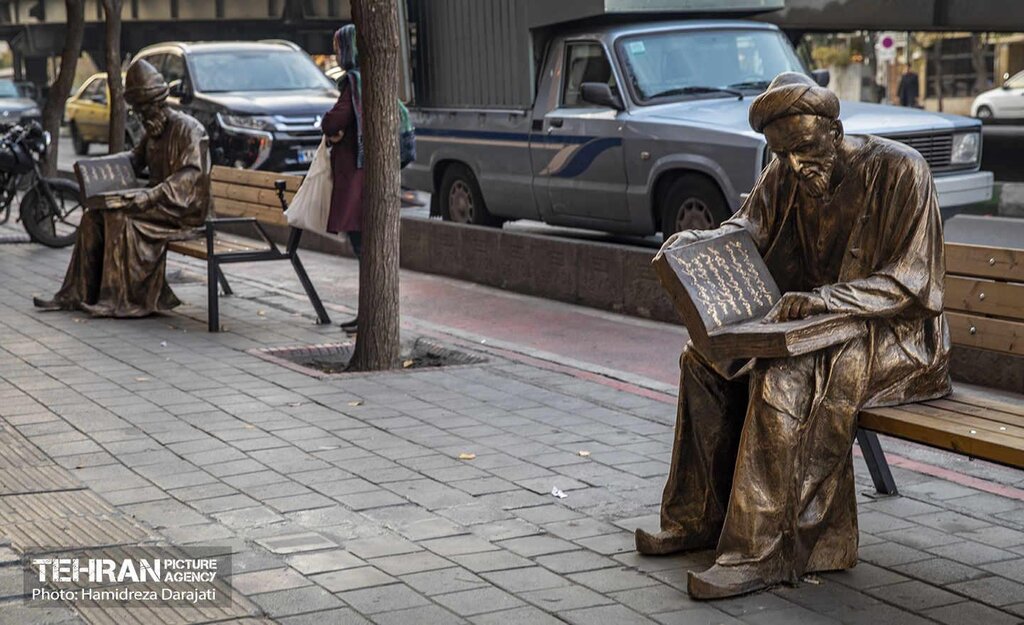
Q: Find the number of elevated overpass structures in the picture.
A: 1